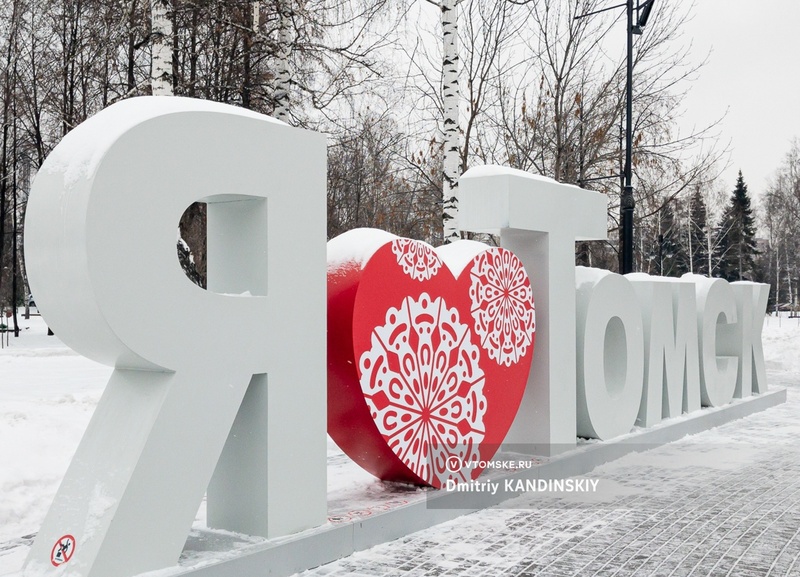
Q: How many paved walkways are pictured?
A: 1